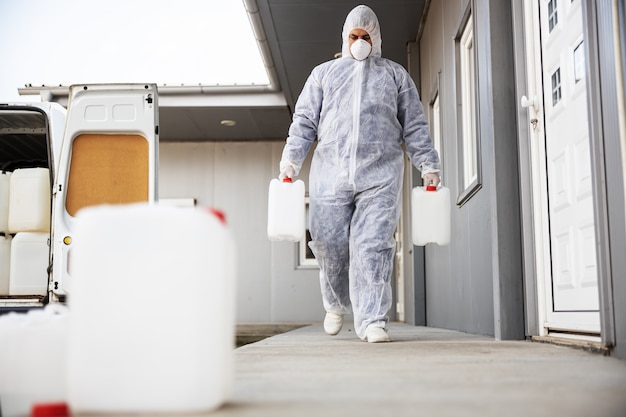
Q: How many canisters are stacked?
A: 4